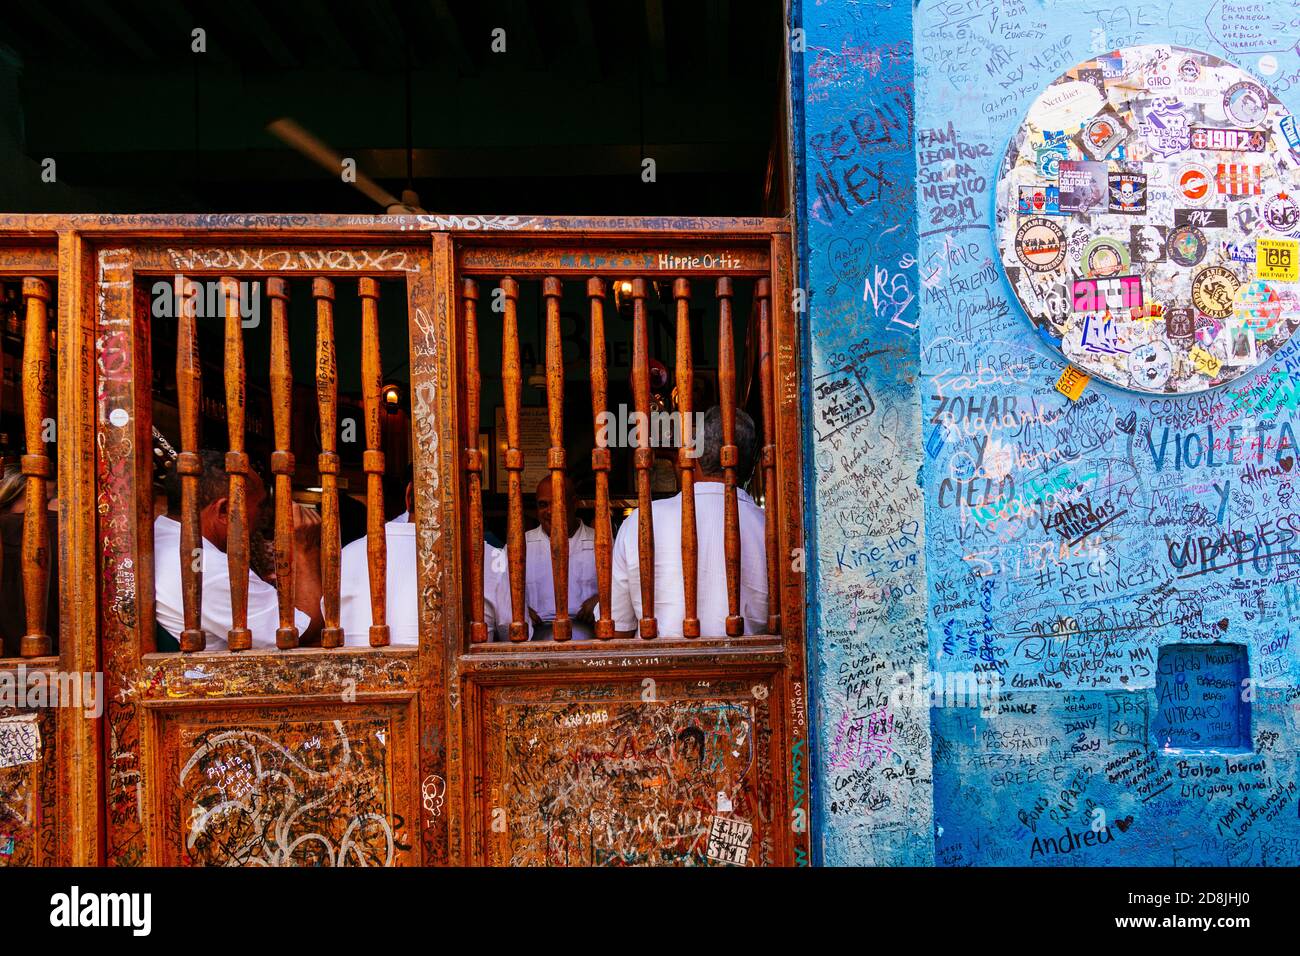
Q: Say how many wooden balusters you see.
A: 14